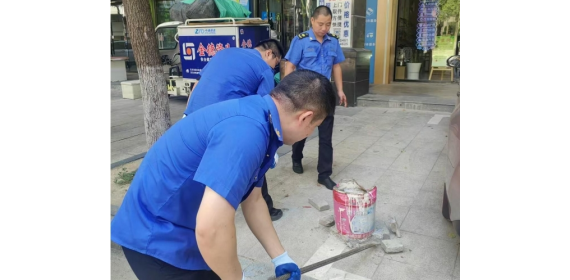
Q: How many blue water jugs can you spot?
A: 0